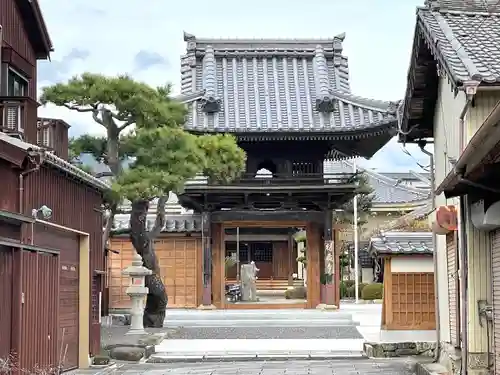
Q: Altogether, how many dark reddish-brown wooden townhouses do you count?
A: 1